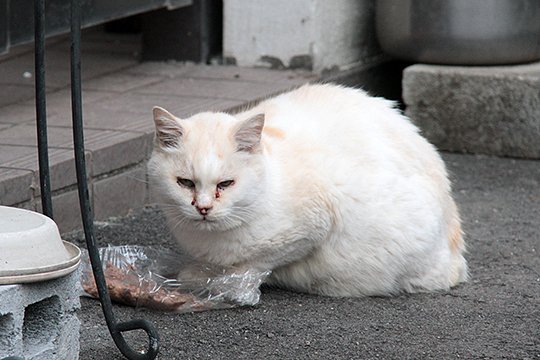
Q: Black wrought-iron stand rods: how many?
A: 2